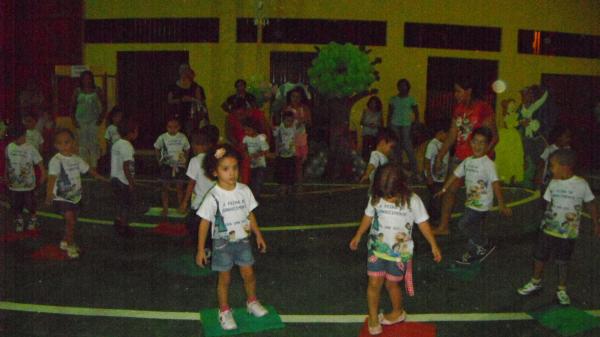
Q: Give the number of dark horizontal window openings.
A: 4